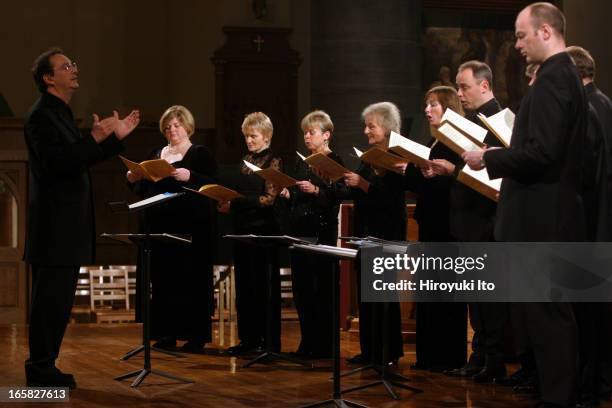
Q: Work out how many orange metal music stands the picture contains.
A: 0